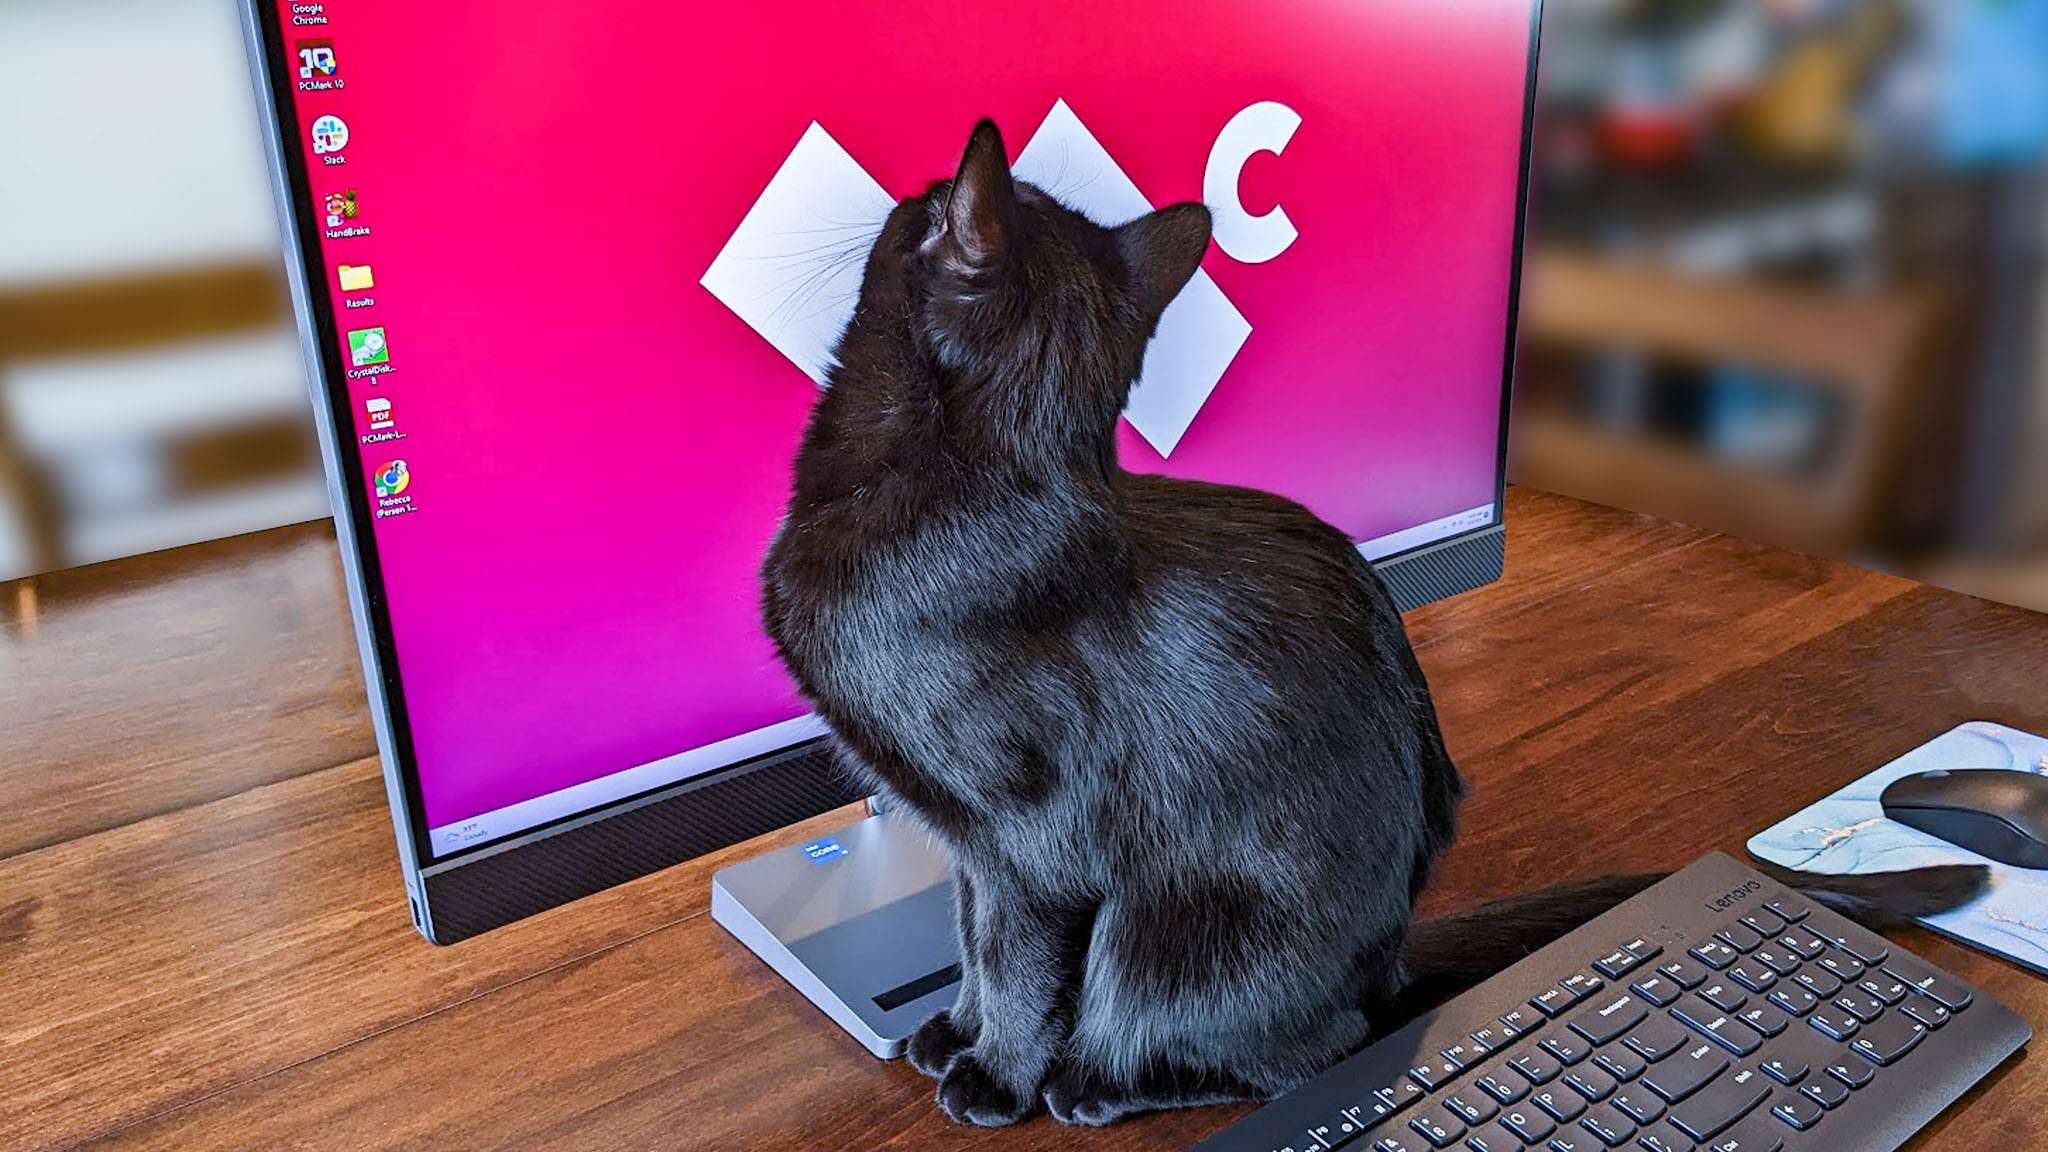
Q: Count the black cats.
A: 1